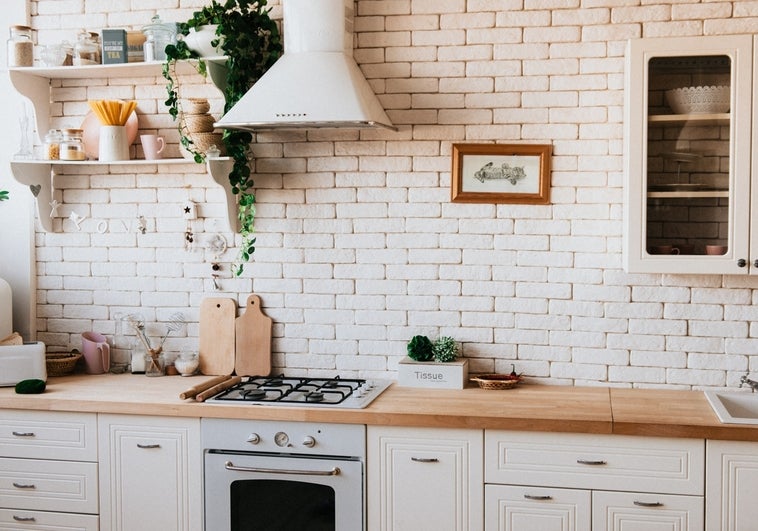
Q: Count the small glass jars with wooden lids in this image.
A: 3